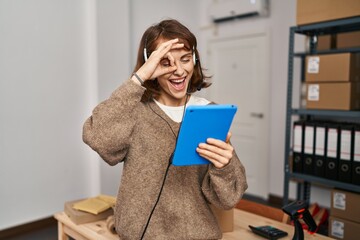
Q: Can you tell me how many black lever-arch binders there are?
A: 6